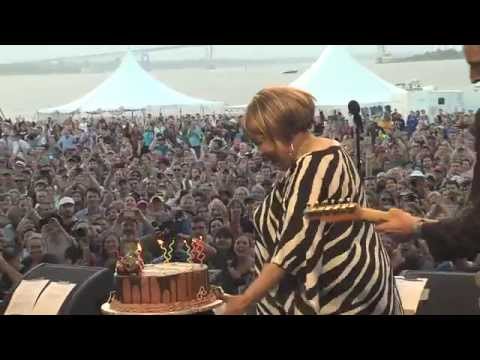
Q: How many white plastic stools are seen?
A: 0